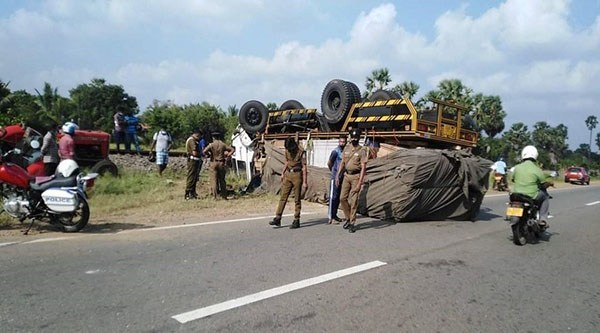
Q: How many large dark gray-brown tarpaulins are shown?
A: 1